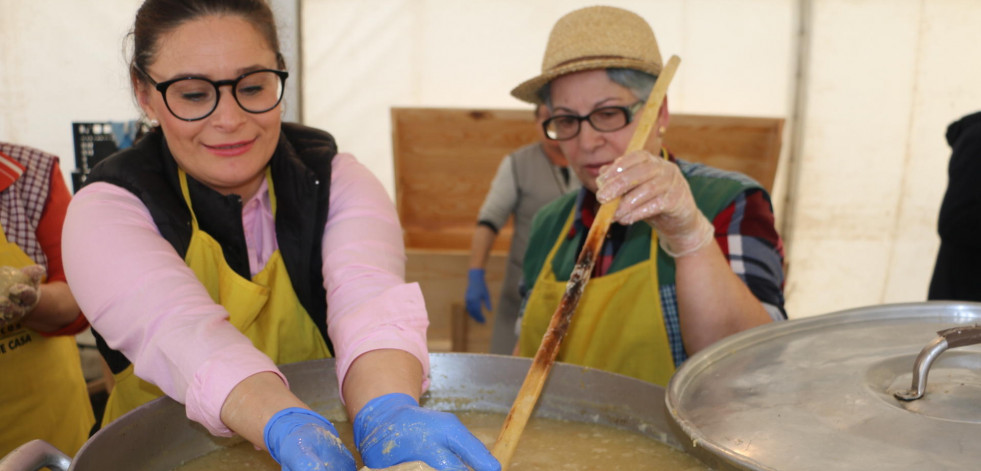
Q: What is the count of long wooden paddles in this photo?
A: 1